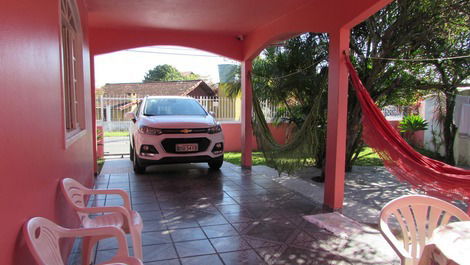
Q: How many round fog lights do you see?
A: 2